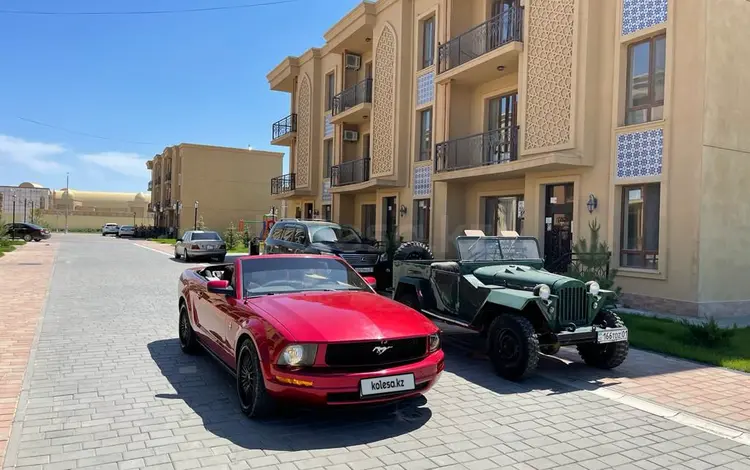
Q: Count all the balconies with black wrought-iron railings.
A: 6